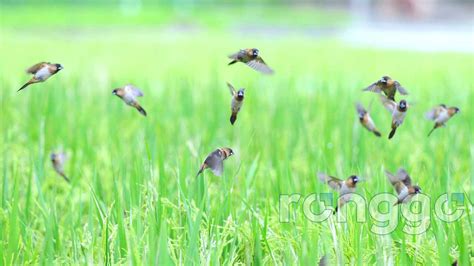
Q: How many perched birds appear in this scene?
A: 0